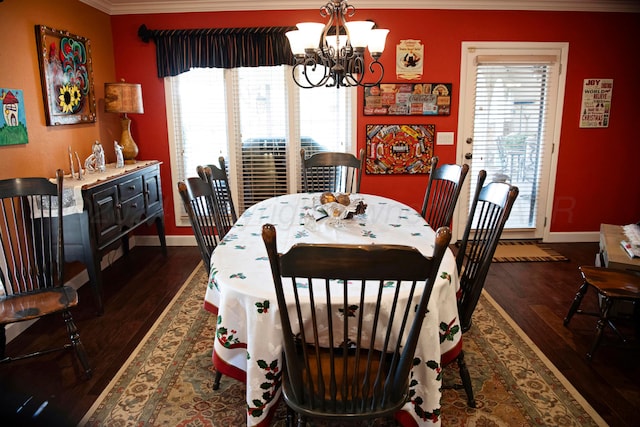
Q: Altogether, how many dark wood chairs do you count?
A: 8